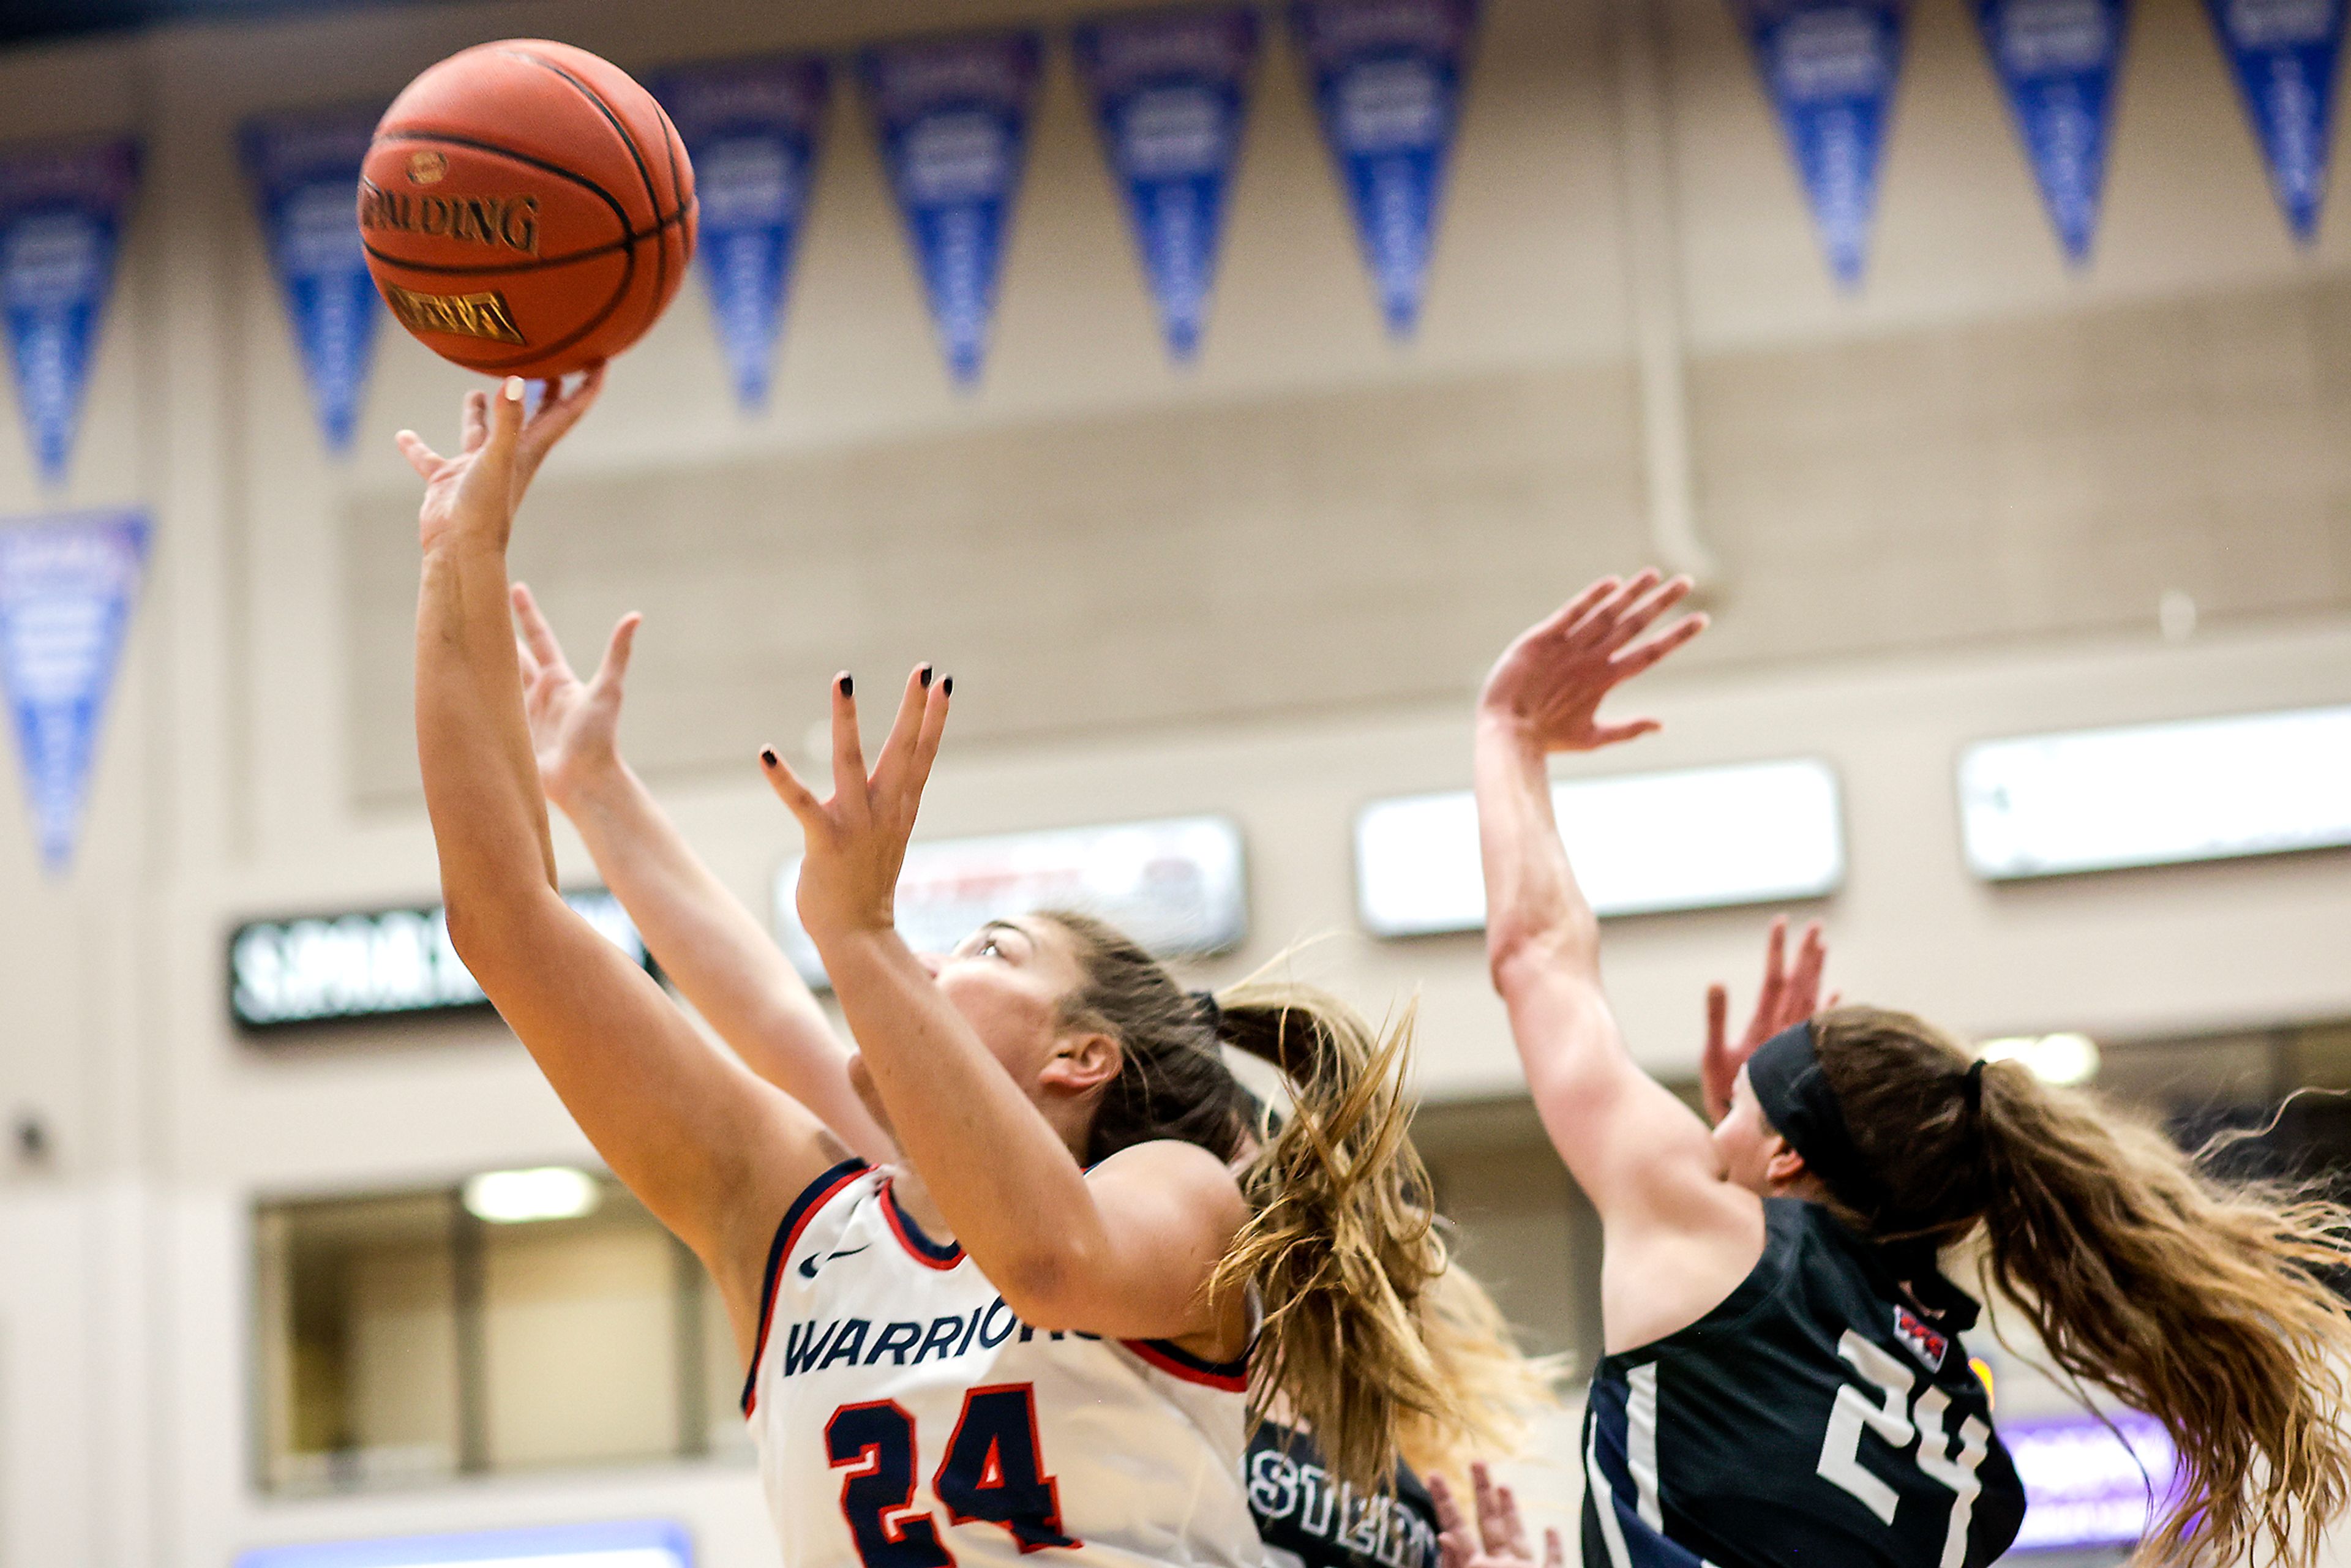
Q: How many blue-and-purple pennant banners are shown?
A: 10